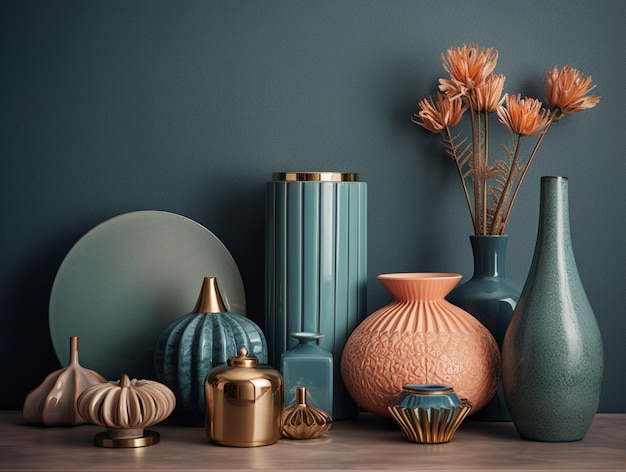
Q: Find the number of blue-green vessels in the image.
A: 6